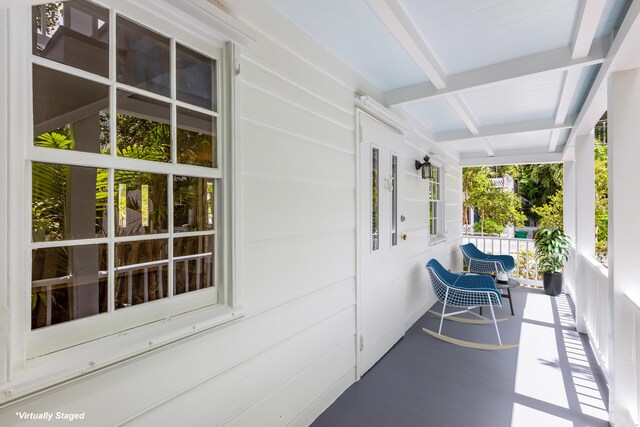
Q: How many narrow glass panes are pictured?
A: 2